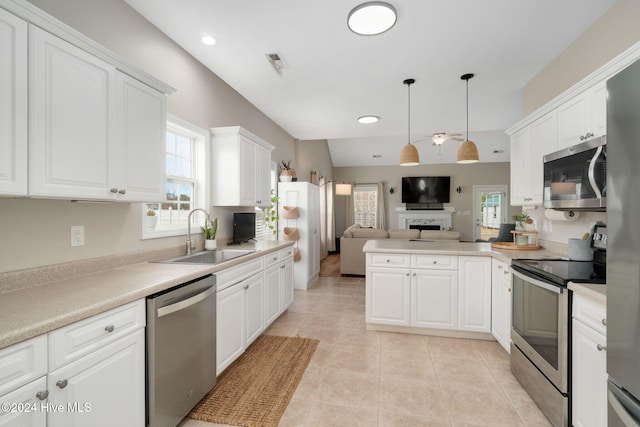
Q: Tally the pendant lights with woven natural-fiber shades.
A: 2